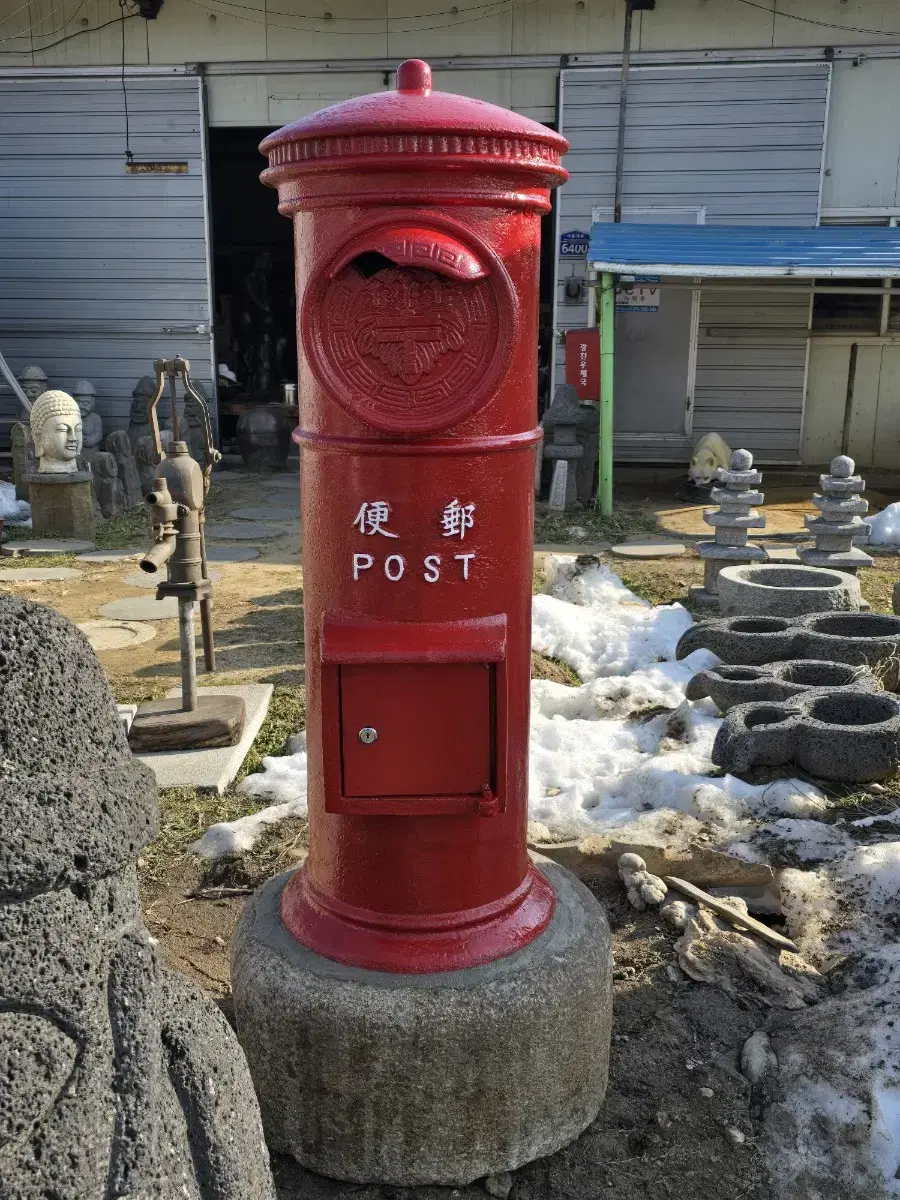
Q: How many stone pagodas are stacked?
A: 2